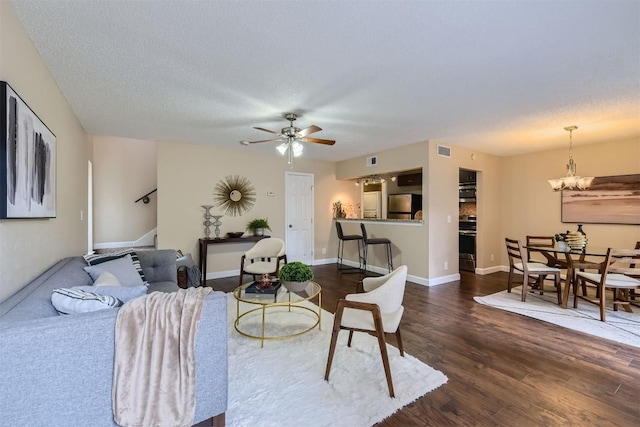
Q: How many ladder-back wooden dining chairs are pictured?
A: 4